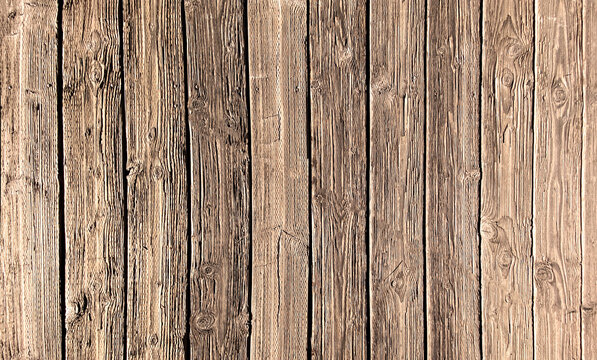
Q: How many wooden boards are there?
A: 11